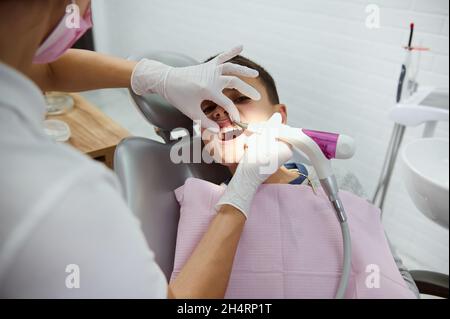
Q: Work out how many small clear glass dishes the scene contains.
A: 2